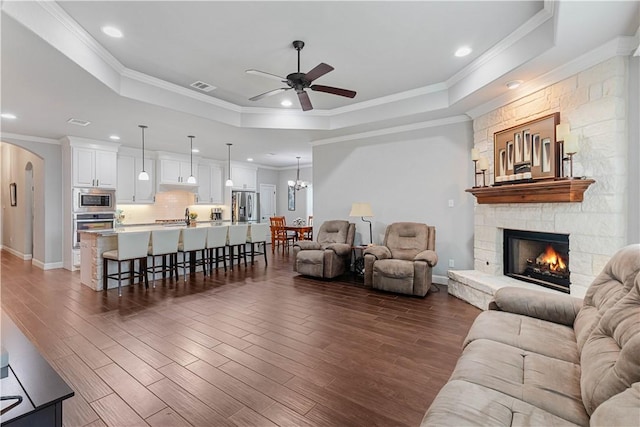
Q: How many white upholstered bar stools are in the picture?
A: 6